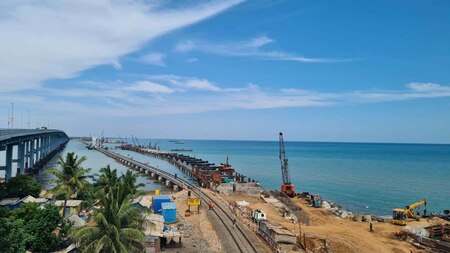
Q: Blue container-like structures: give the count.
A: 2